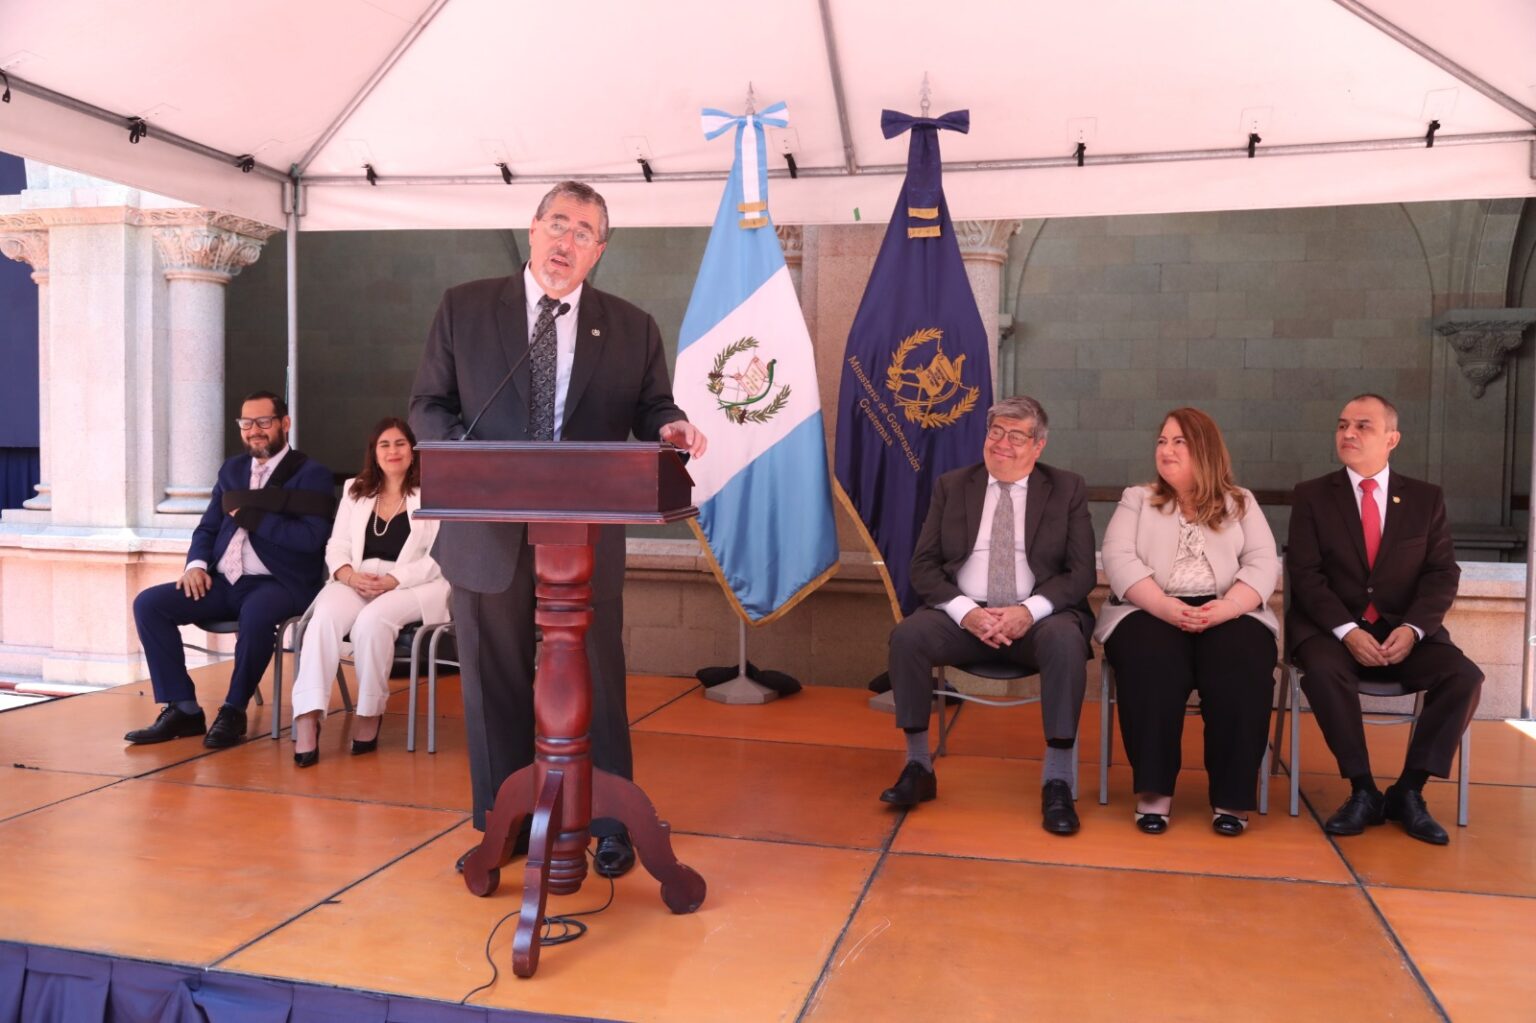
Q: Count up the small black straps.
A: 10